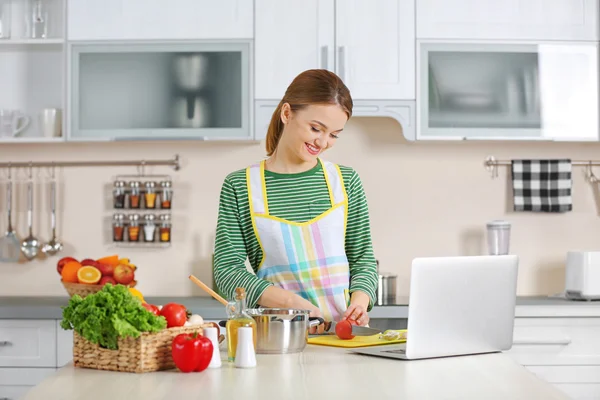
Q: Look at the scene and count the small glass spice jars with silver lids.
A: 8